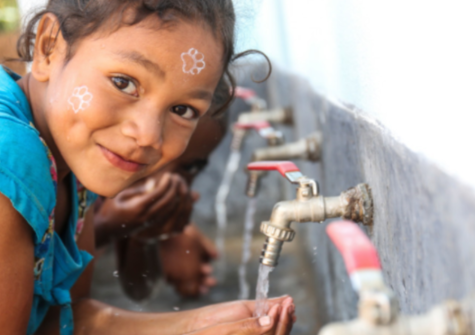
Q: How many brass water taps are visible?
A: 4